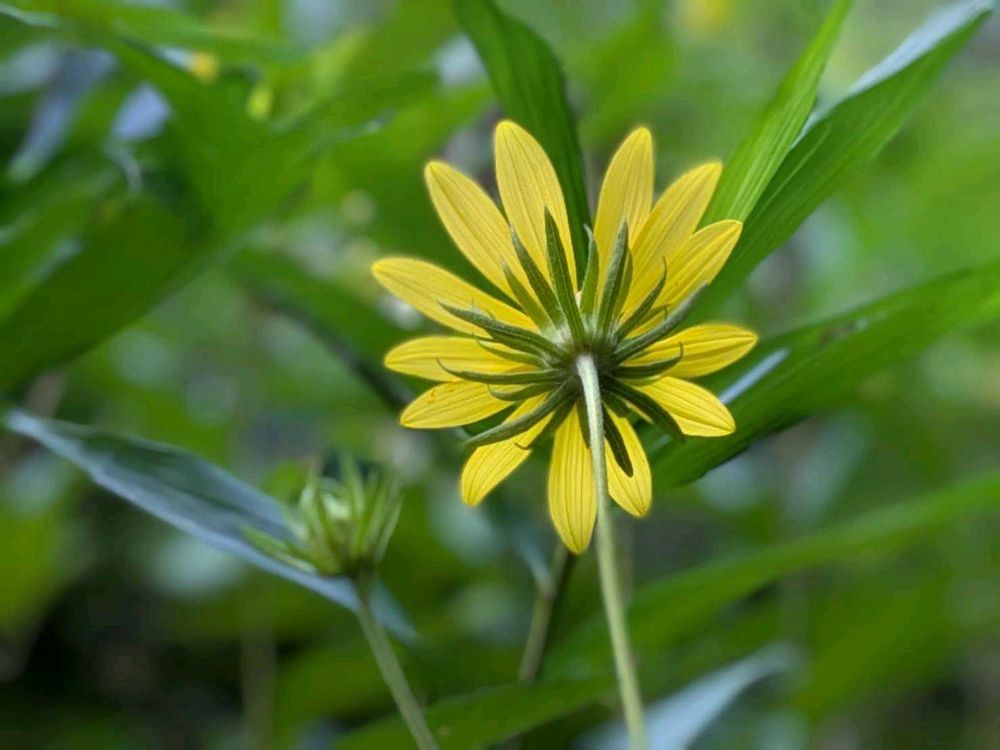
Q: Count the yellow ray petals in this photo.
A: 13